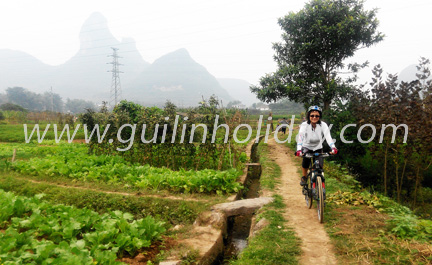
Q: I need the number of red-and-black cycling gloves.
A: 2